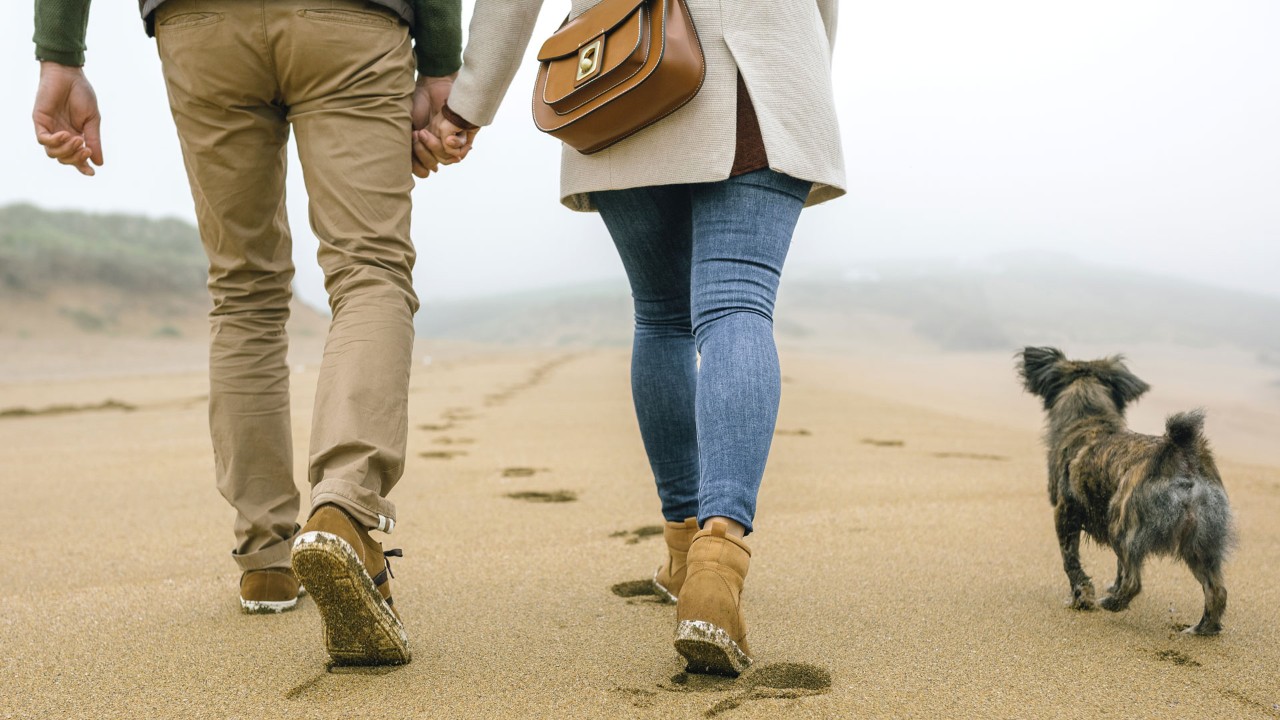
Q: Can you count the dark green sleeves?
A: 2